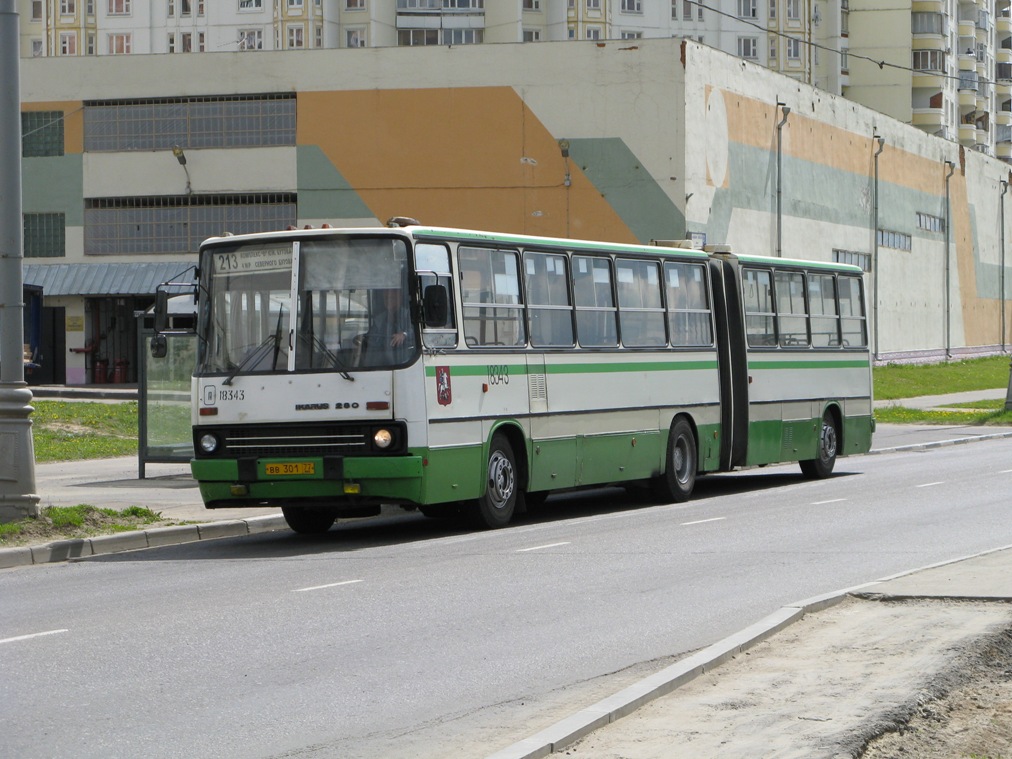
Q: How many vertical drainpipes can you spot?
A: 4